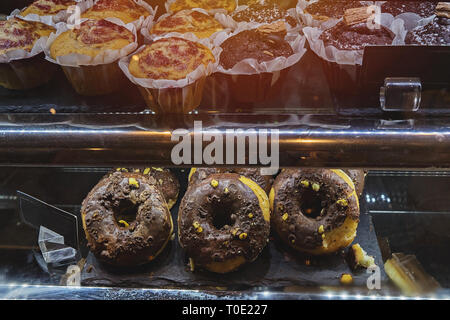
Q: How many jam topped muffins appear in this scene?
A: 7